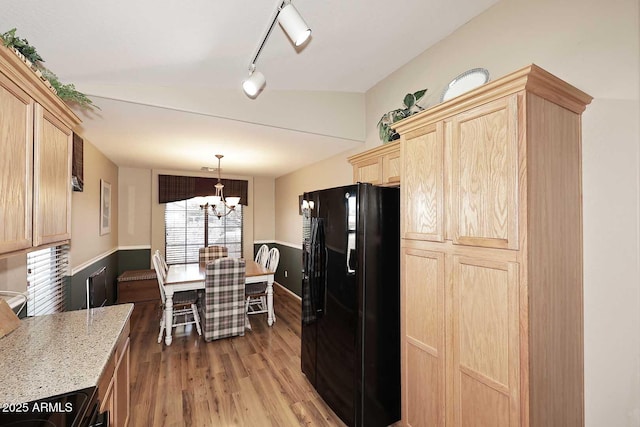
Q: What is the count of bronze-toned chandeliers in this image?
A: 1